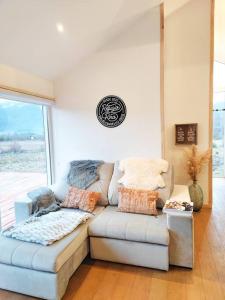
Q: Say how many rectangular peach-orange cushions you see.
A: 2